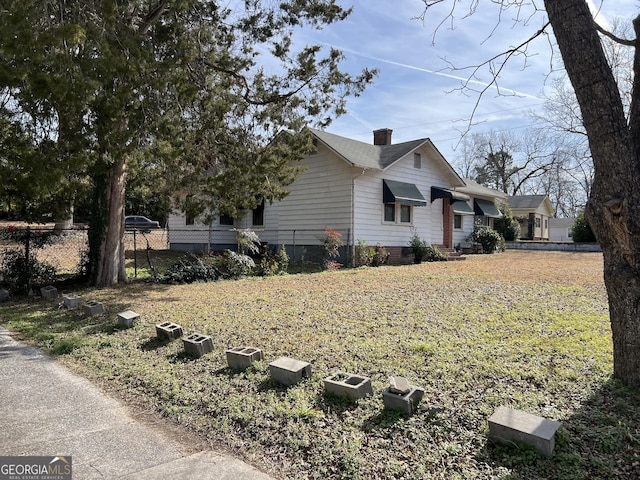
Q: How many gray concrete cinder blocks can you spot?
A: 12